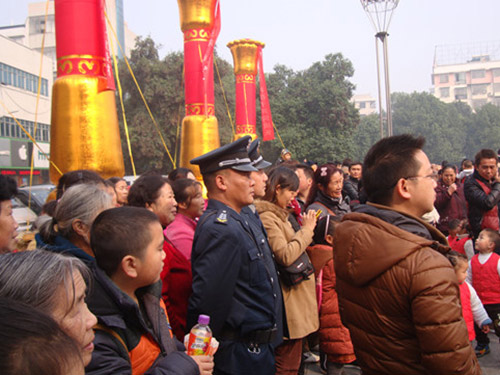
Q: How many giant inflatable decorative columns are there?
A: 3